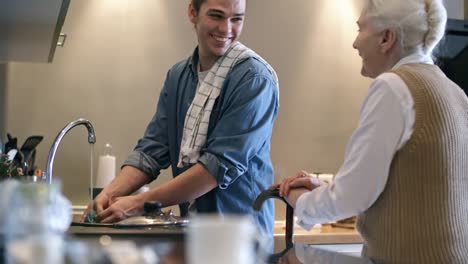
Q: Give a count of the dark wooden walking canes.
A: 1